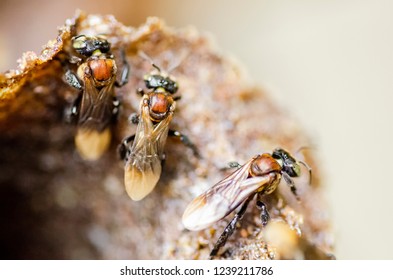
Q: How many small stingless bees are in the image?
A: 3